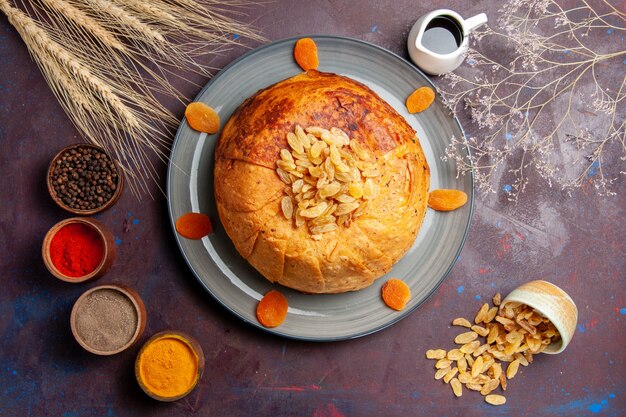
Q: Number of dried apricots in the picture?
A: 7